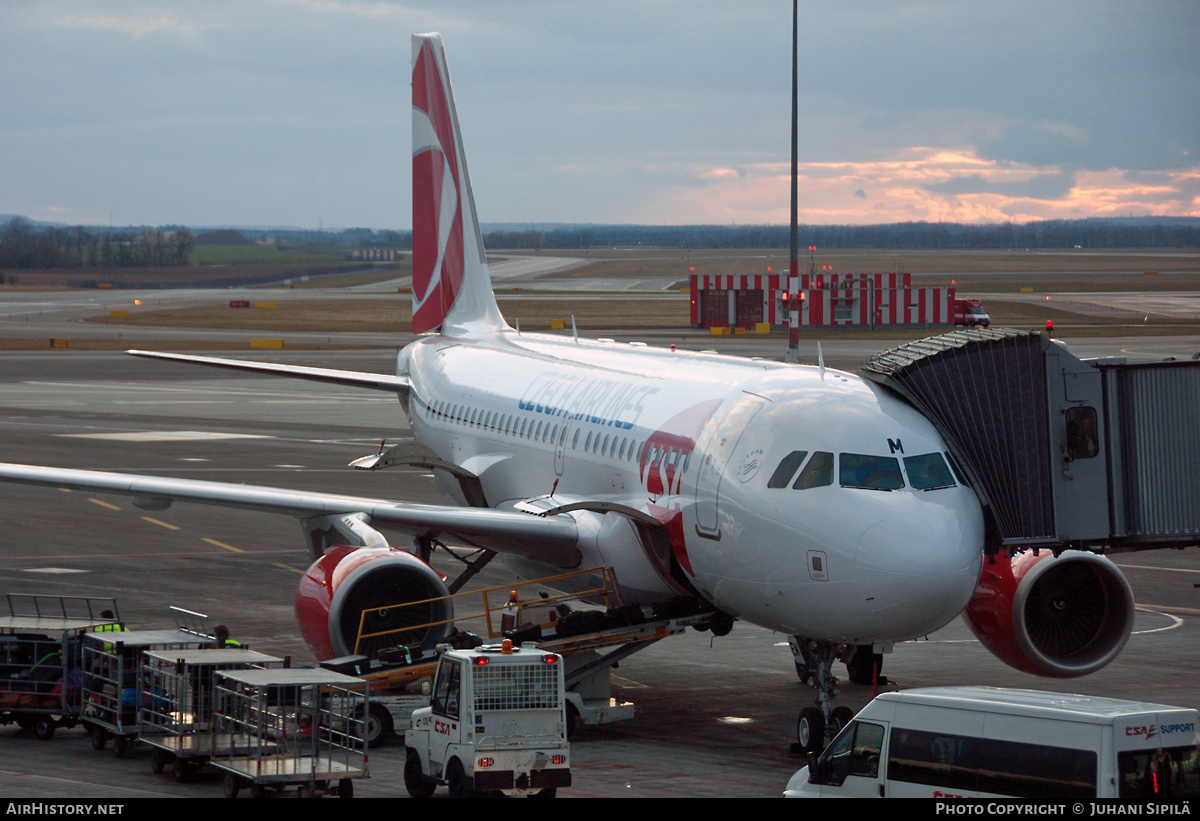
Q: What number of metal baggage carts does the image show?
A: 4